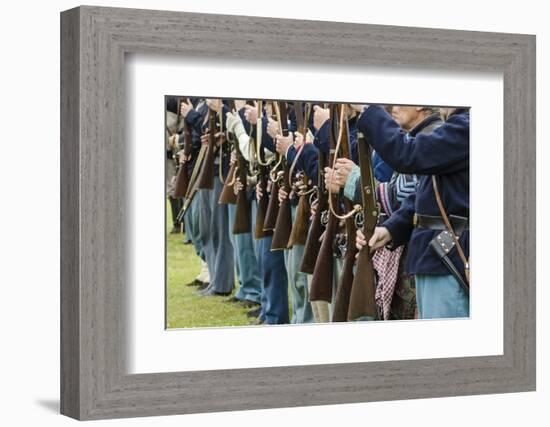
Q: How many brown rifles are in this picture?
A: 12